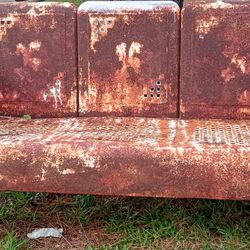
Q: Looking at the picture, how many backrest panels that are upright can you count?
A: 3